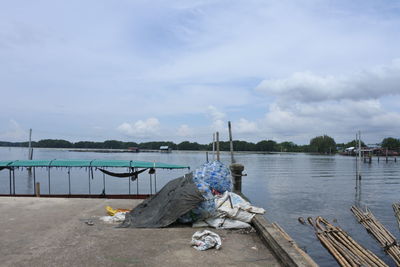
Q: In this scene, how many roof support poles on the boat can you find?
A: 11